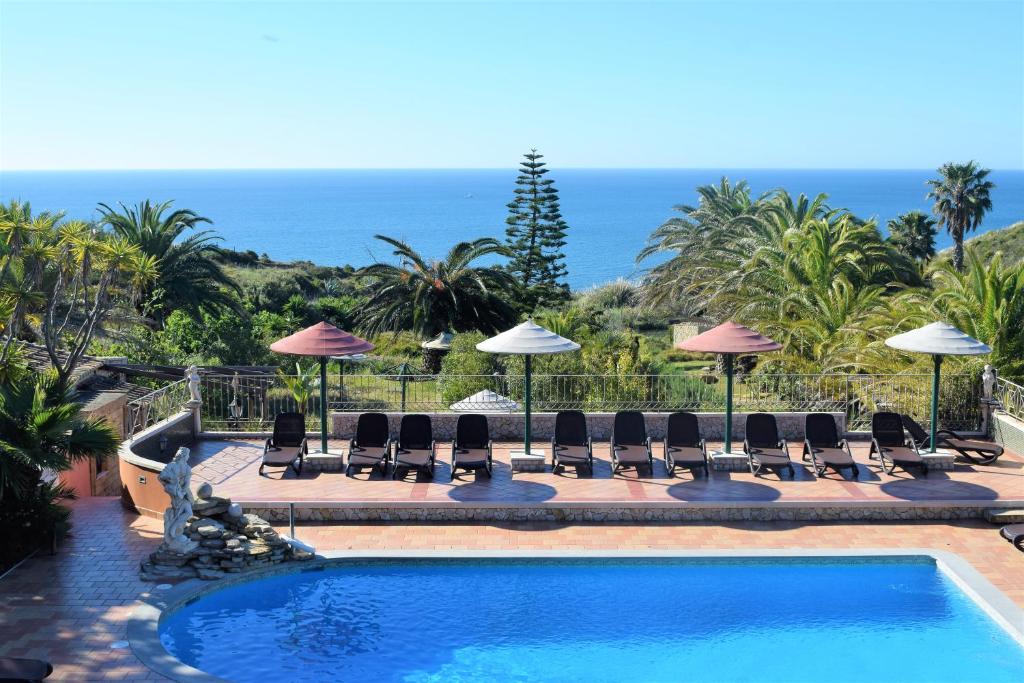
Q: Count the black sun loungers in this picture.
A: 11